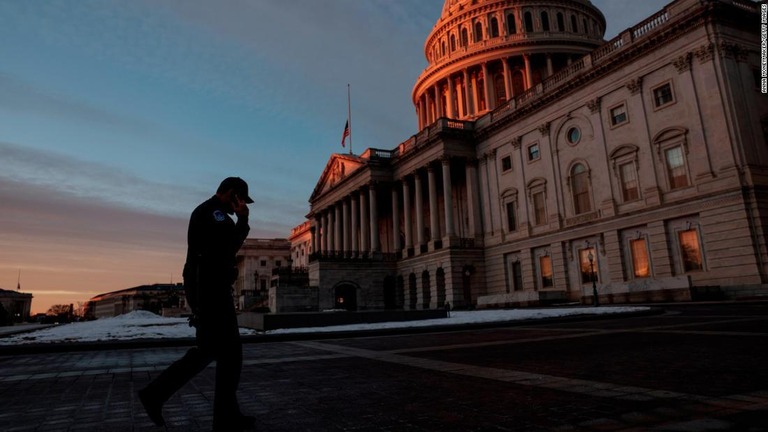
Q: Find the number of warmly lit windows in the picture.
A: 4